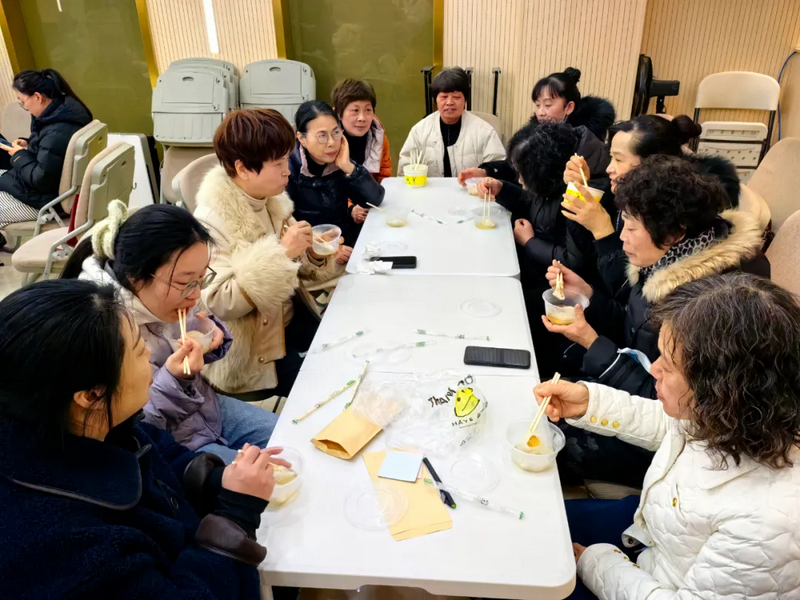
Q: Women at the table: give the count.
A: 11